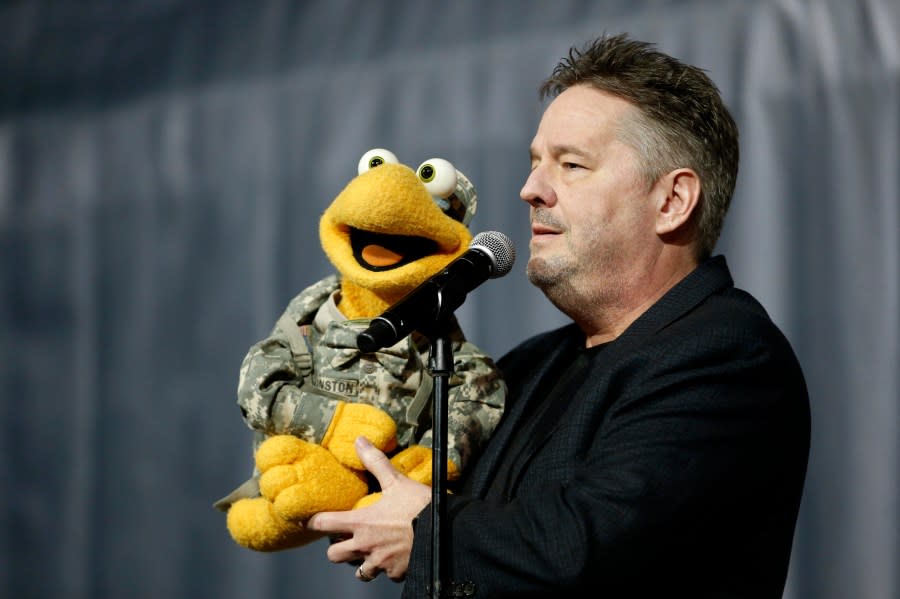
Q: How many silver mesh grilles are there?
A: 1